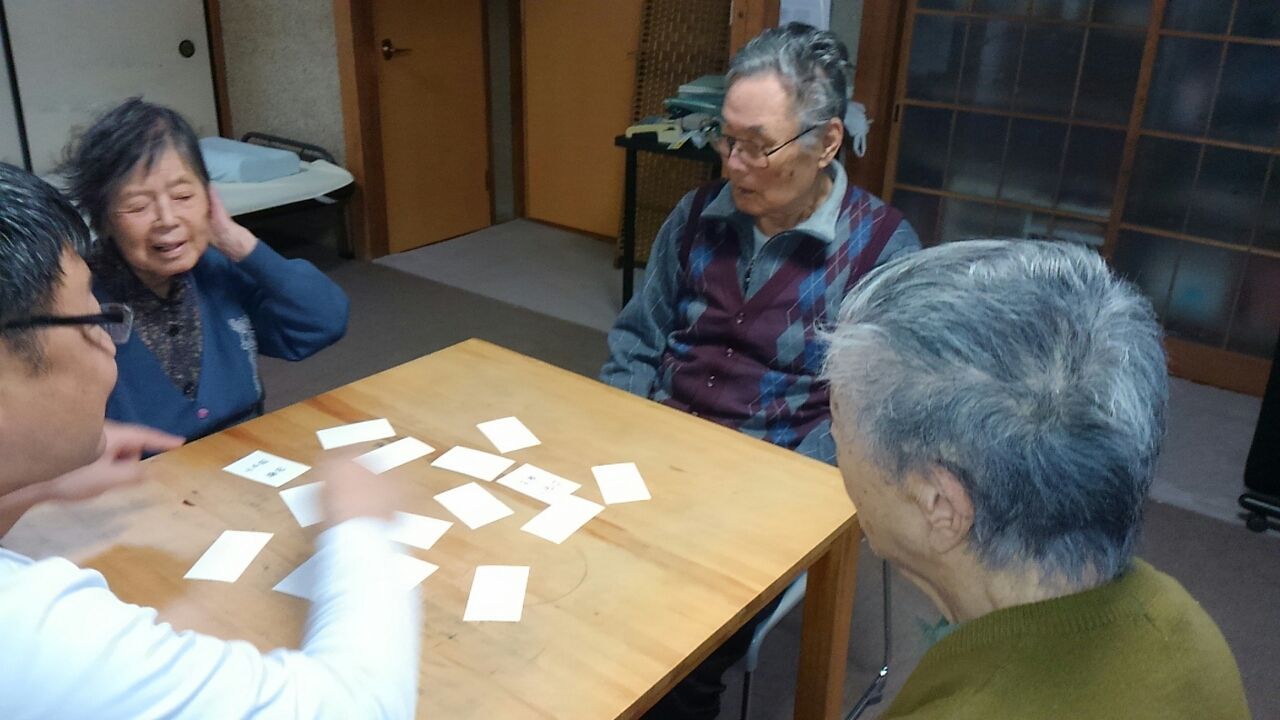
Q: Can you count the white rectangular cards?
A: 15